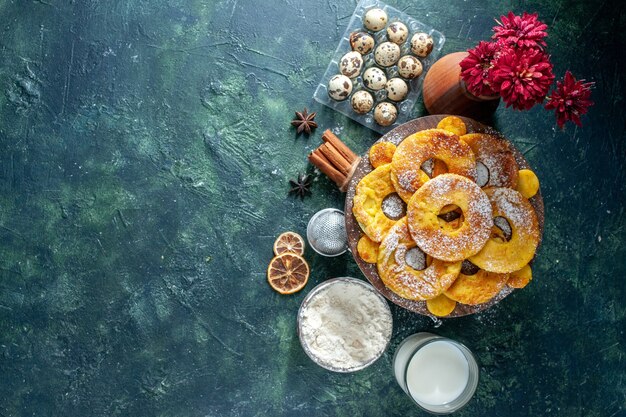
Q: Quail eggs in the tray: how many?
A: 12